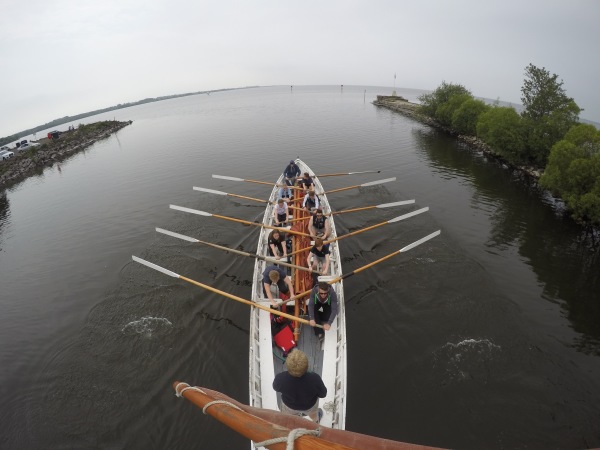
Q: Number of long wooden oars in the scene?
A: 10